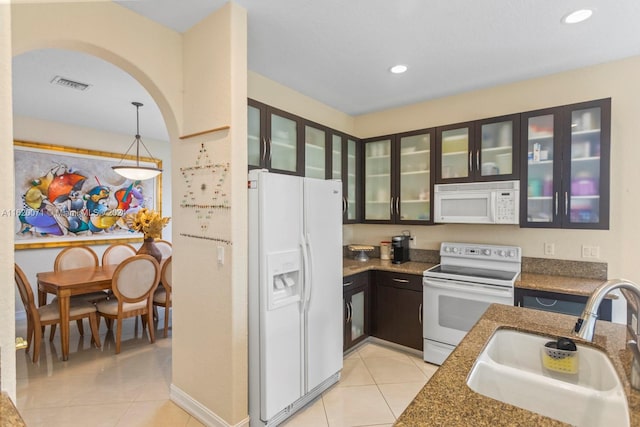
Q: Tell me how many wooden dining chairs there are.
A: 6